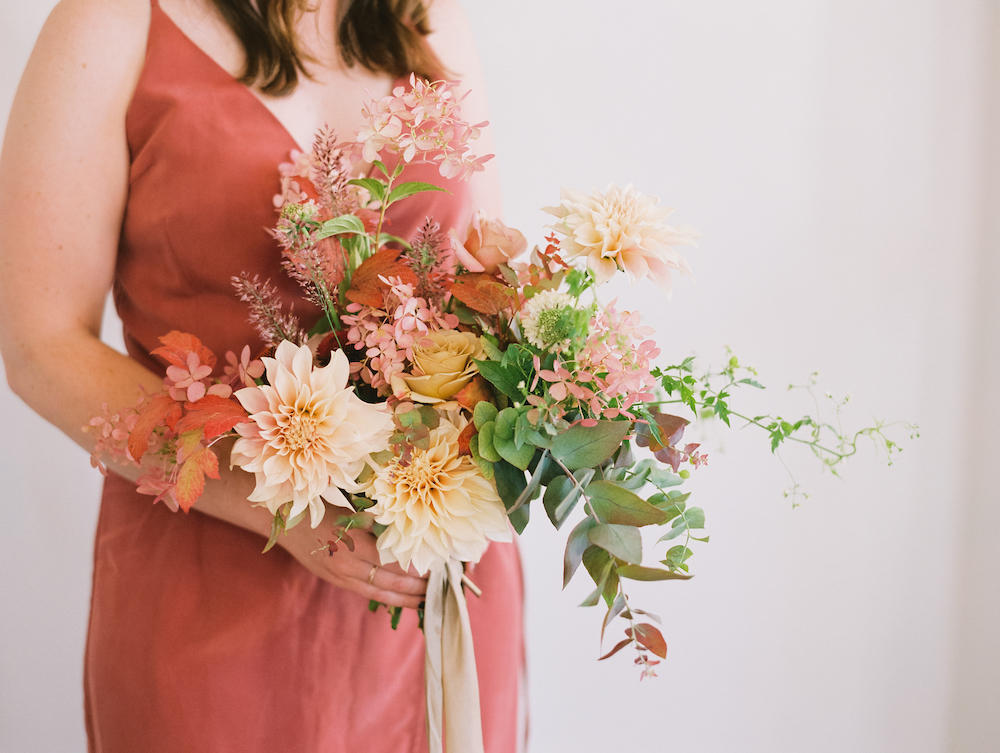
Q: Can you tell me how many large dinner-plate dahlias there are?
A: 3